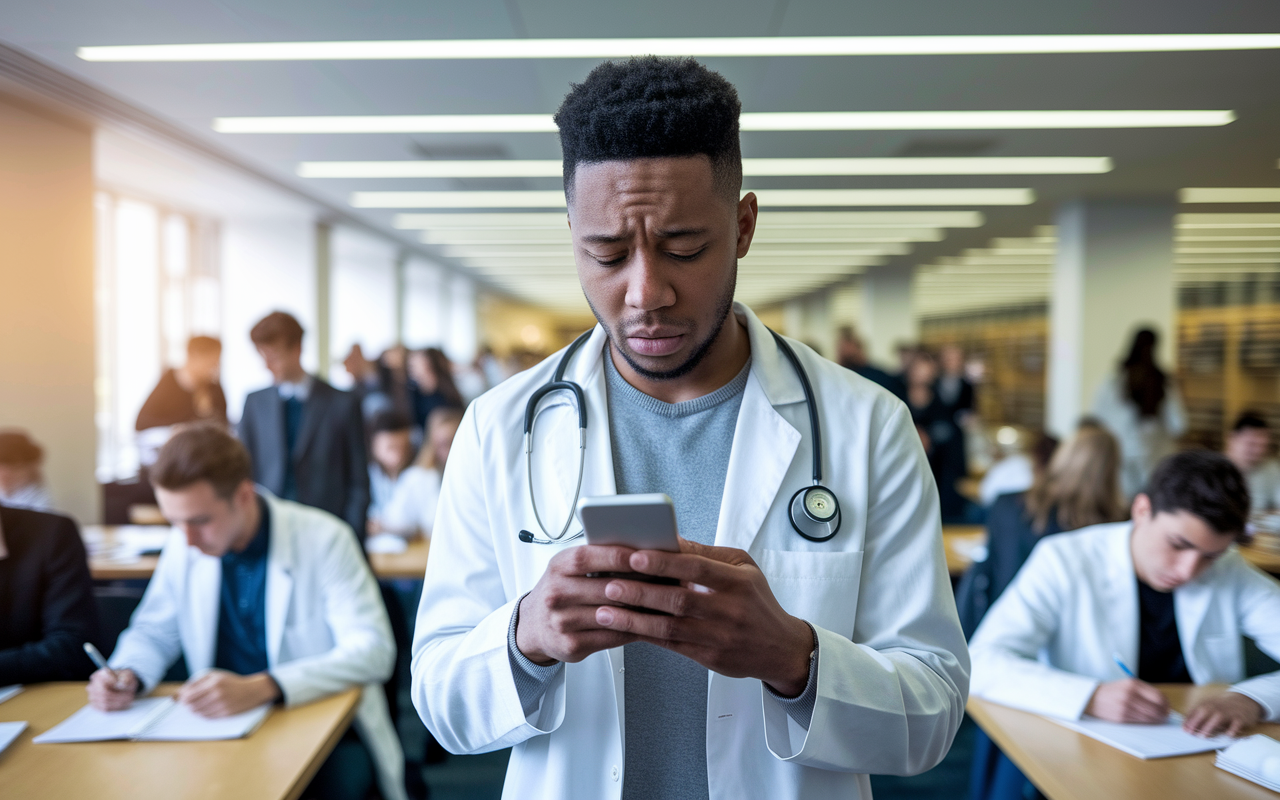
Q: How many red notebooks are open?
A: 0